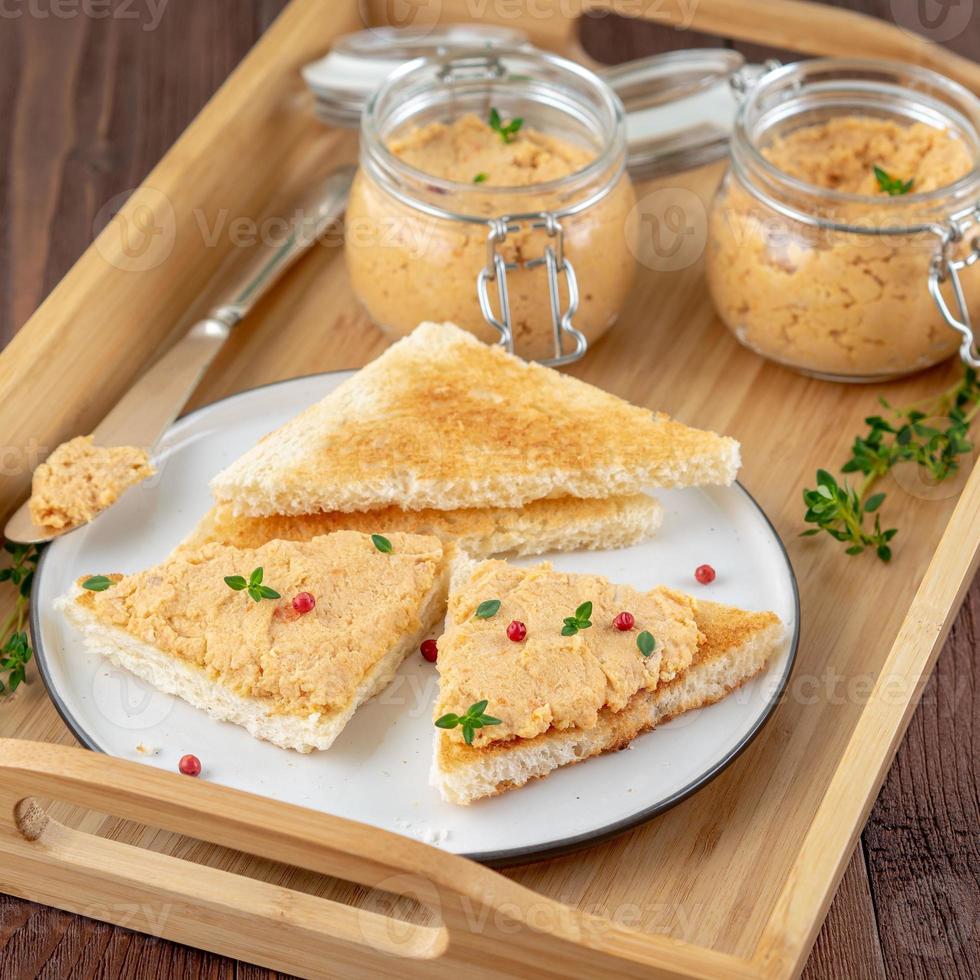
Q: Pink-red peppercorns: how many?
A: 6